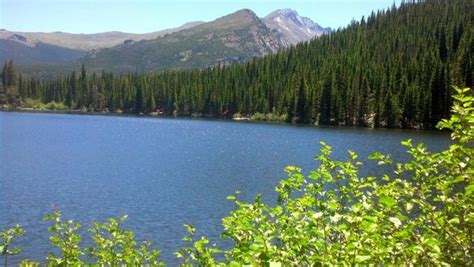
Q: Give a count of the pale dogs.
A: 0